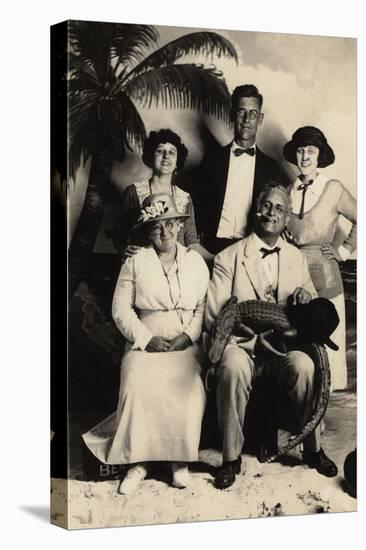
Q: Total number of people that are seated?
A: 2